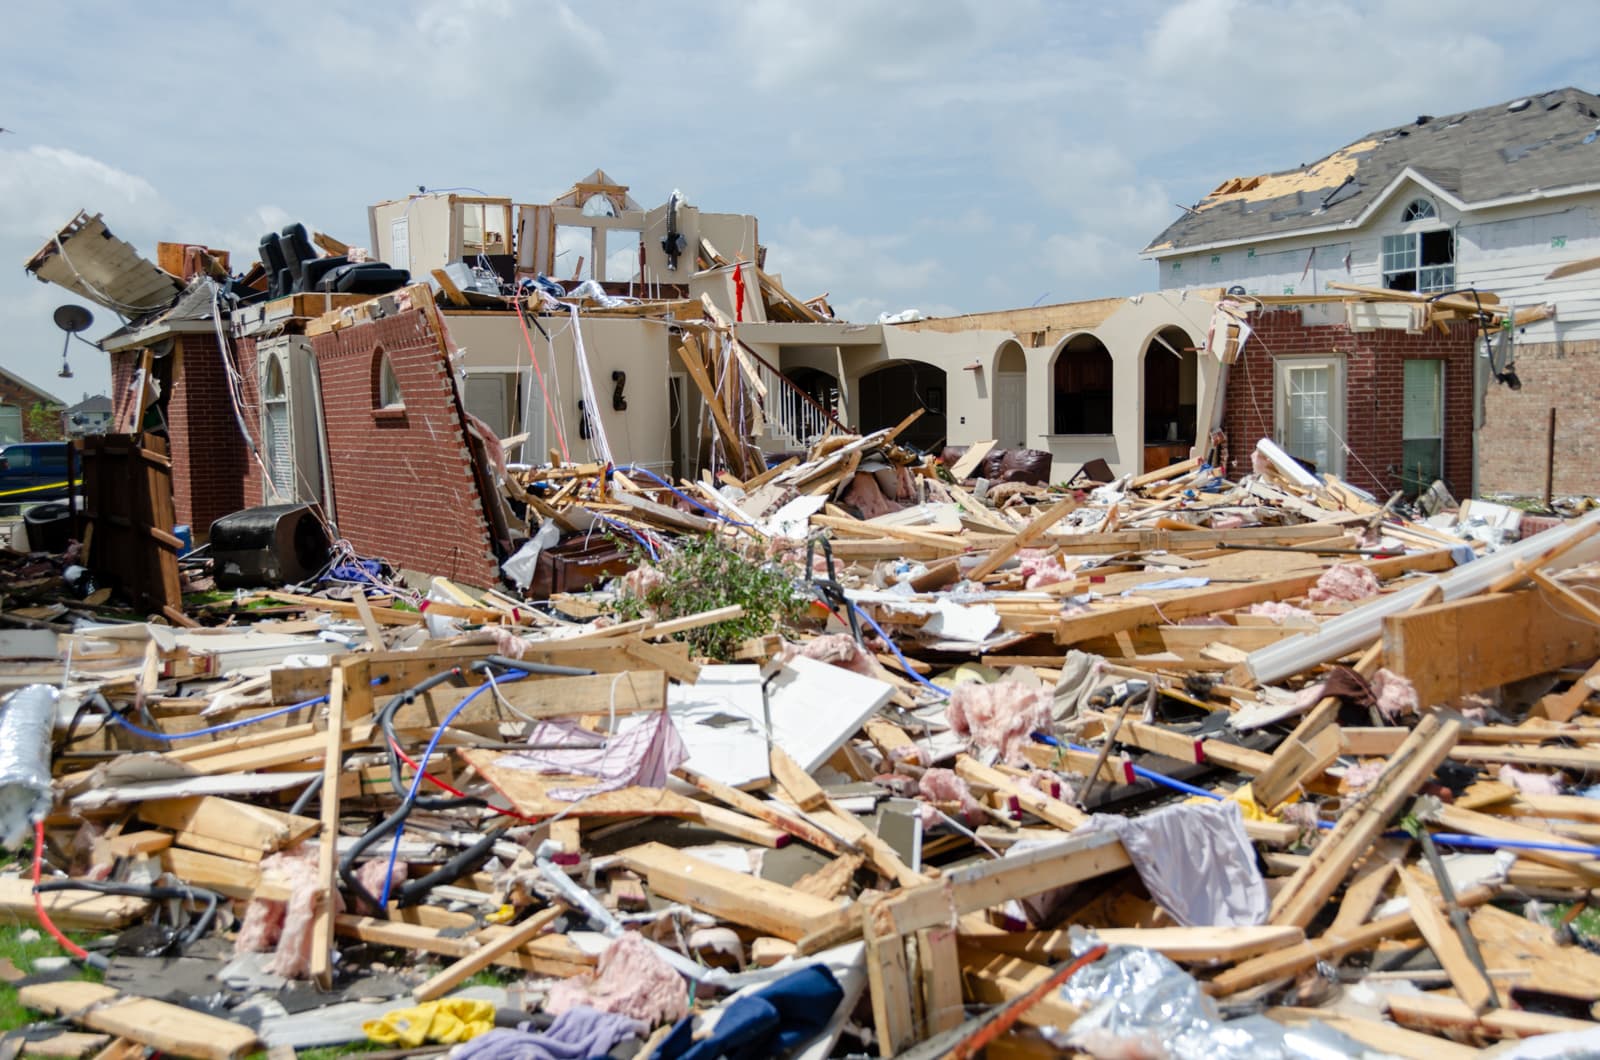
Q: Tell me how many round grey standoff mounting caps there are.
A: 0